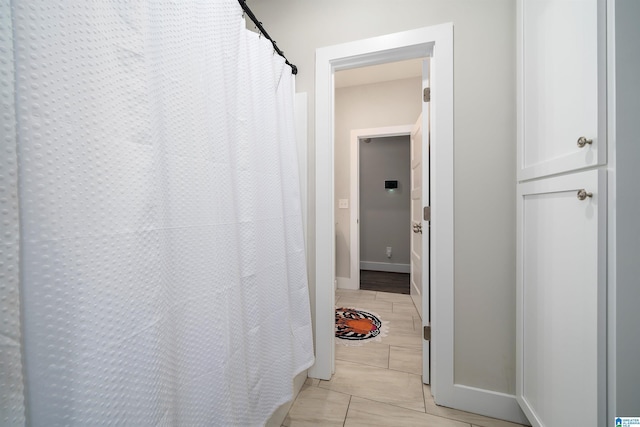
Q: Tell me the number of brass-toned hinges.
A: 3